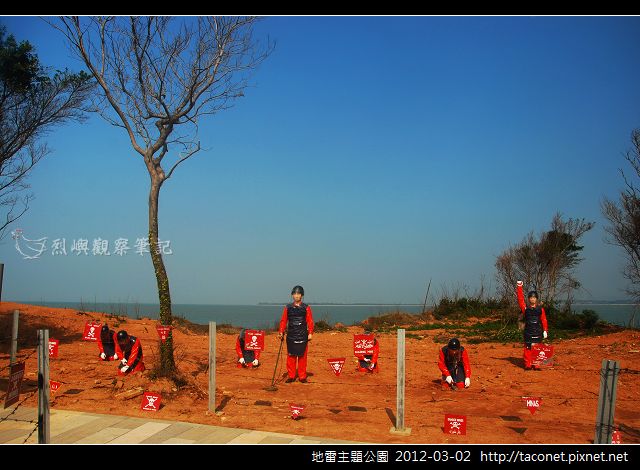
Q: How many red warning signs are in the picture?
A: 14